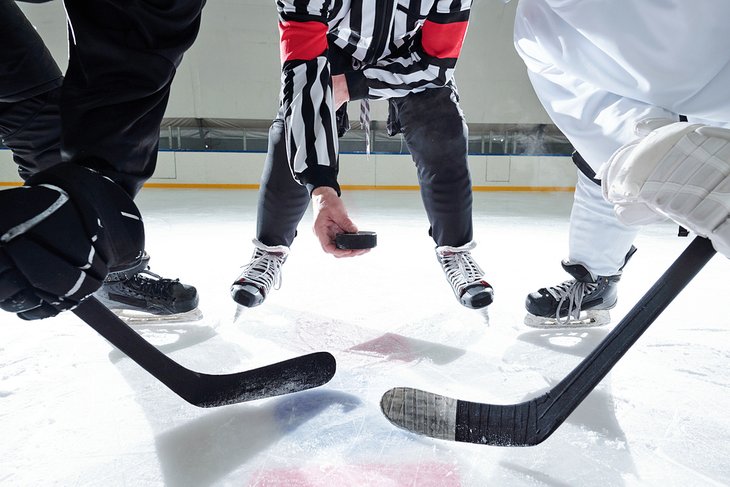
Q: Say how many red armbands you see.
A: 2